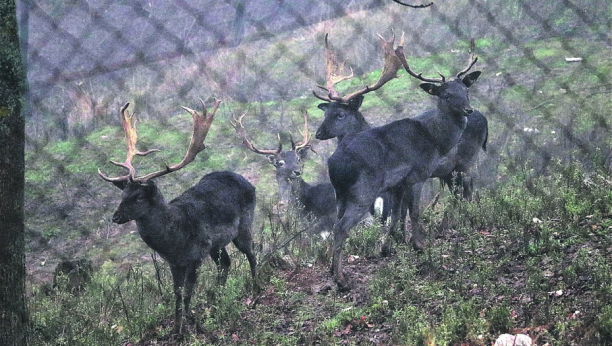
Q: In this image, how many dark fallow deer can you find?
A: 4